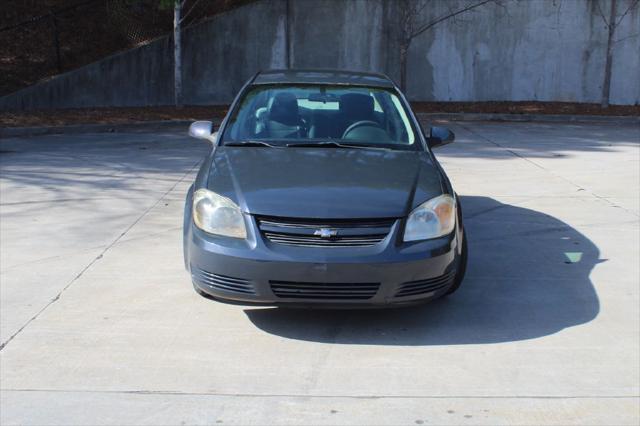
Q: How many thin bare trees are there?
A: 3